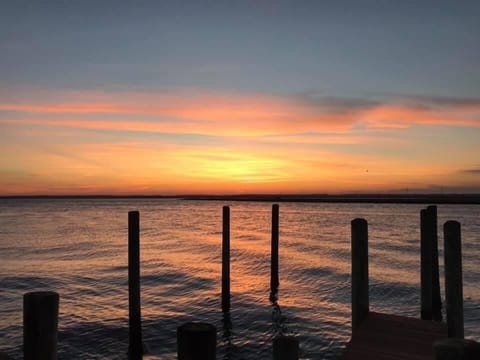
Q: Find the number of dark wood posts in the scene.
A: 11